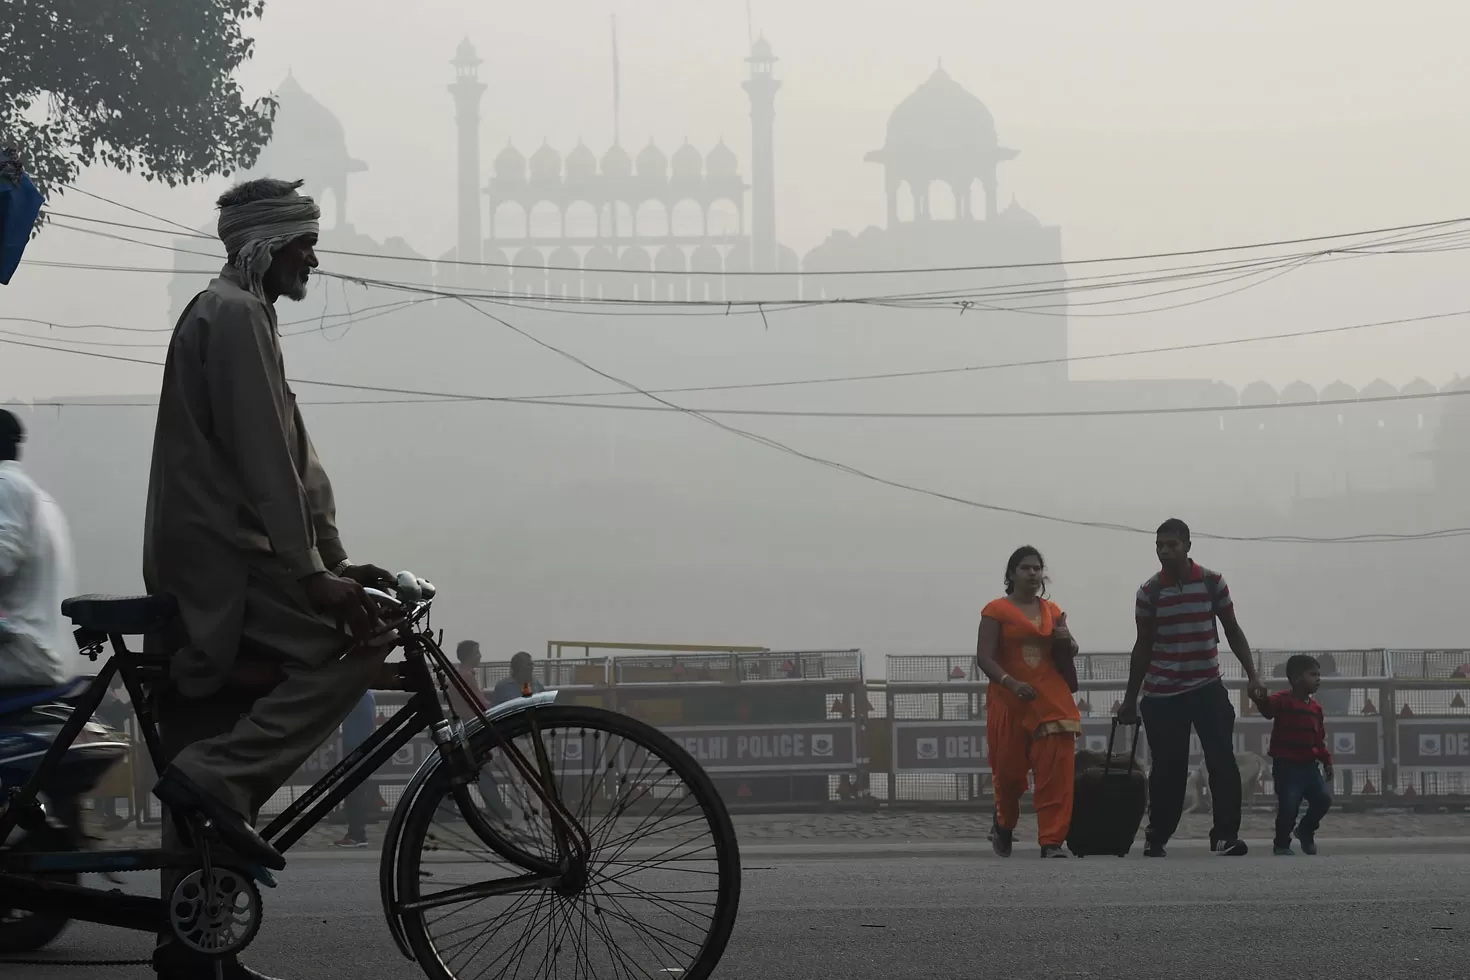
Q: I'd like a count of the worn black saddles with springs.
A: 1